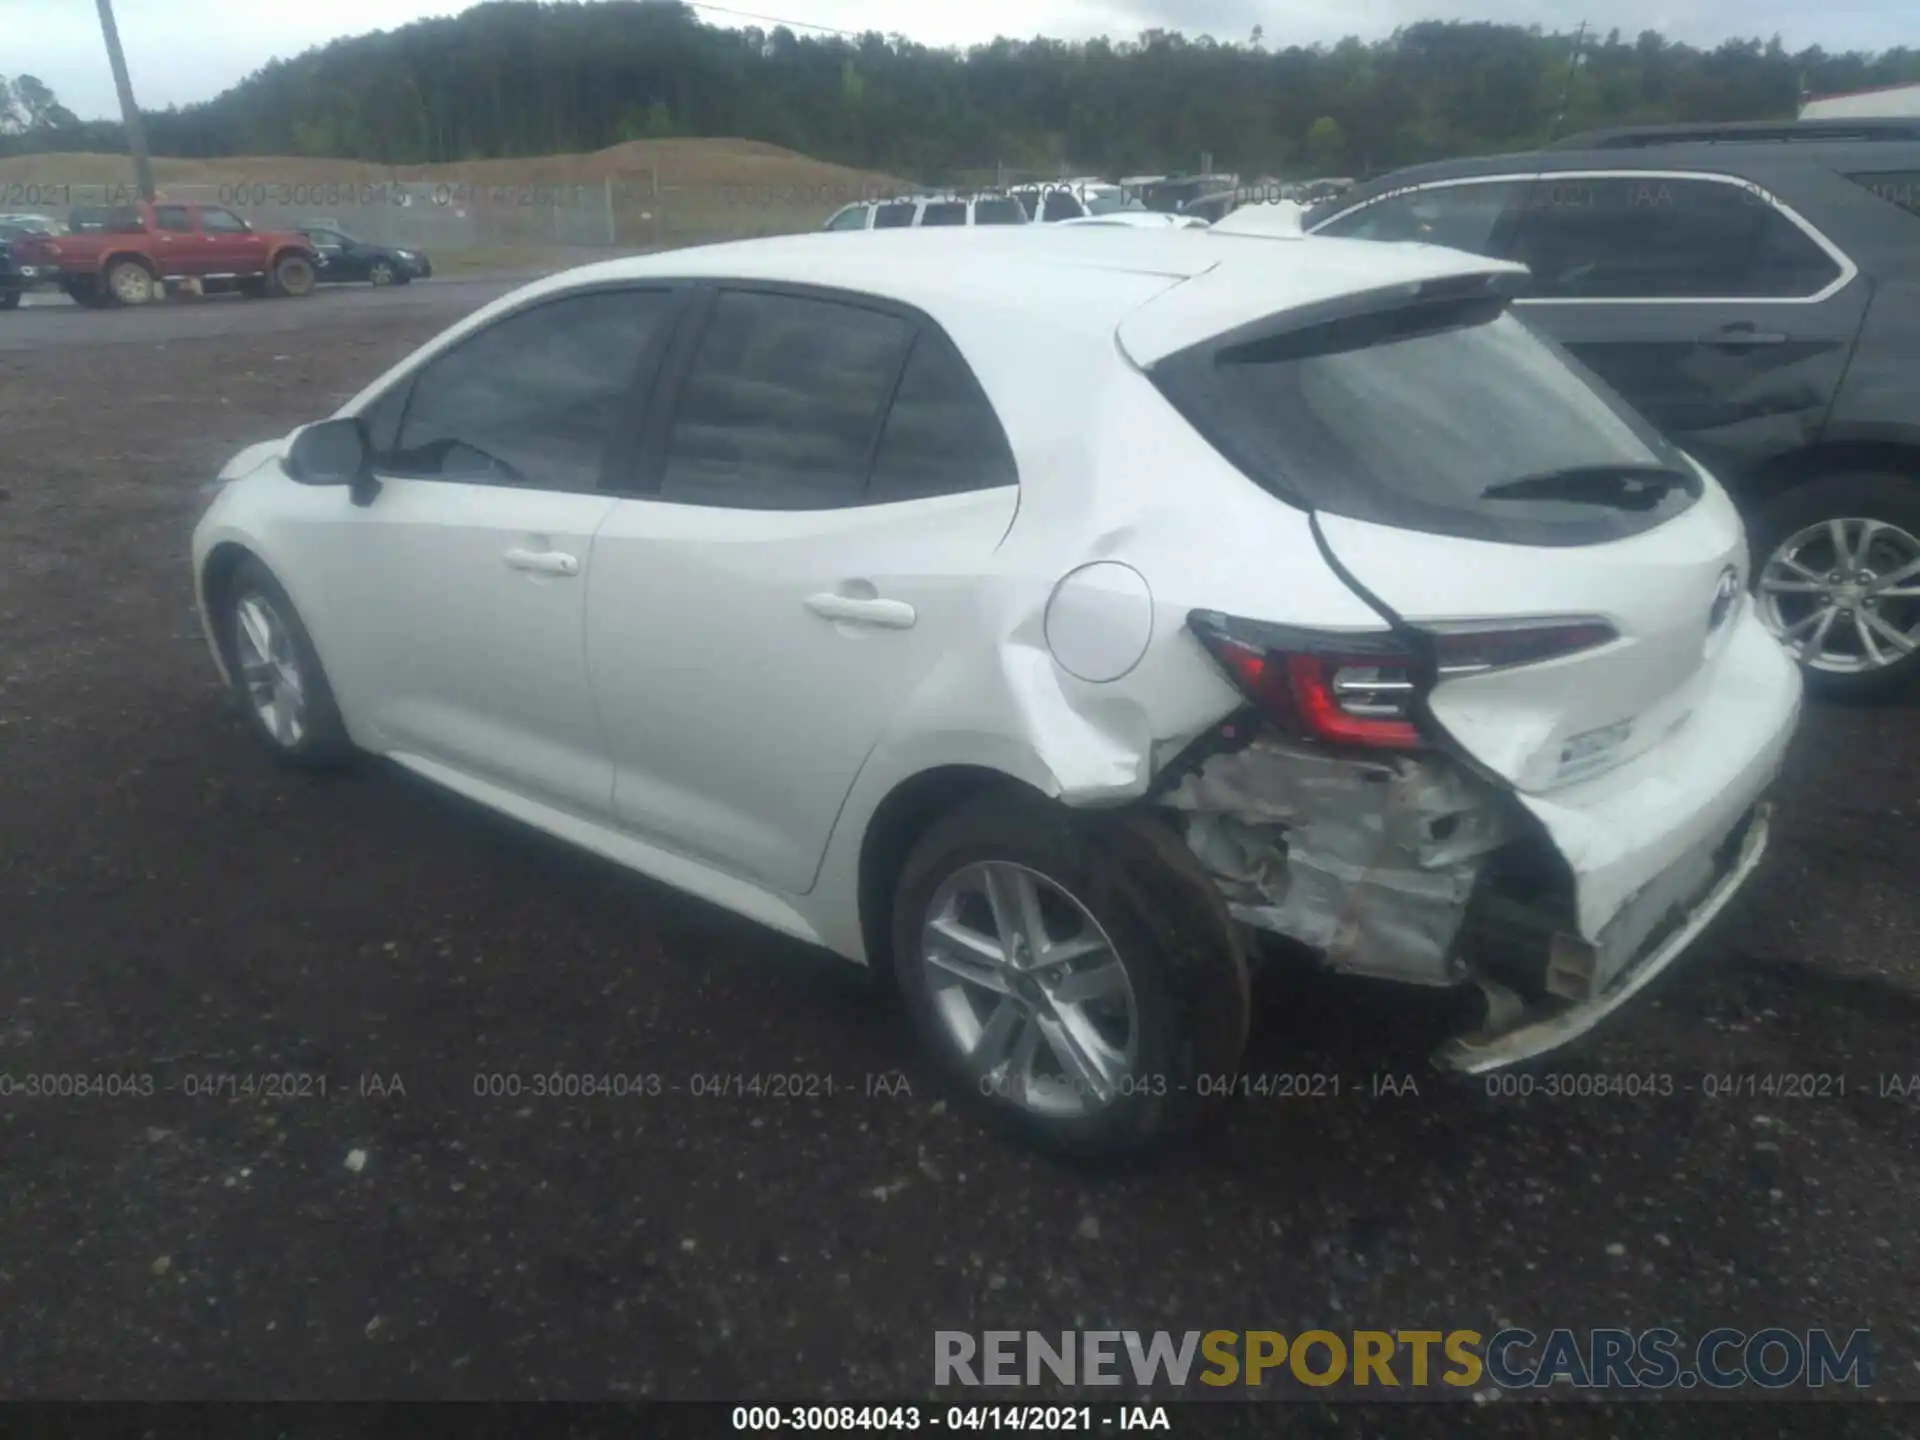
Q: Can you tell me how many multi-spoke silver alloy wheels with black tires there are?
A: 3